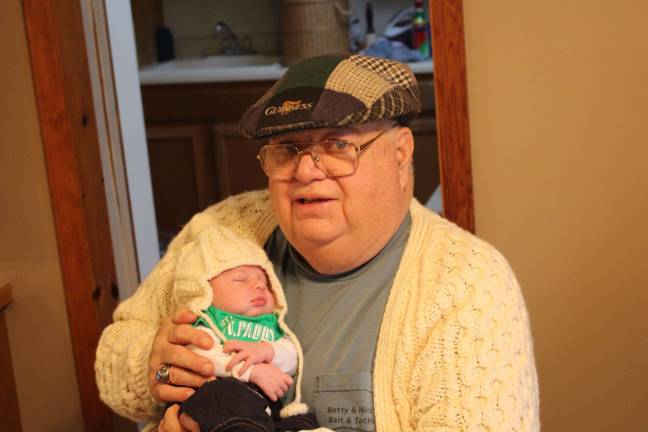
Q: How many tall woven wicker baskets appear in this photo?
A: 1